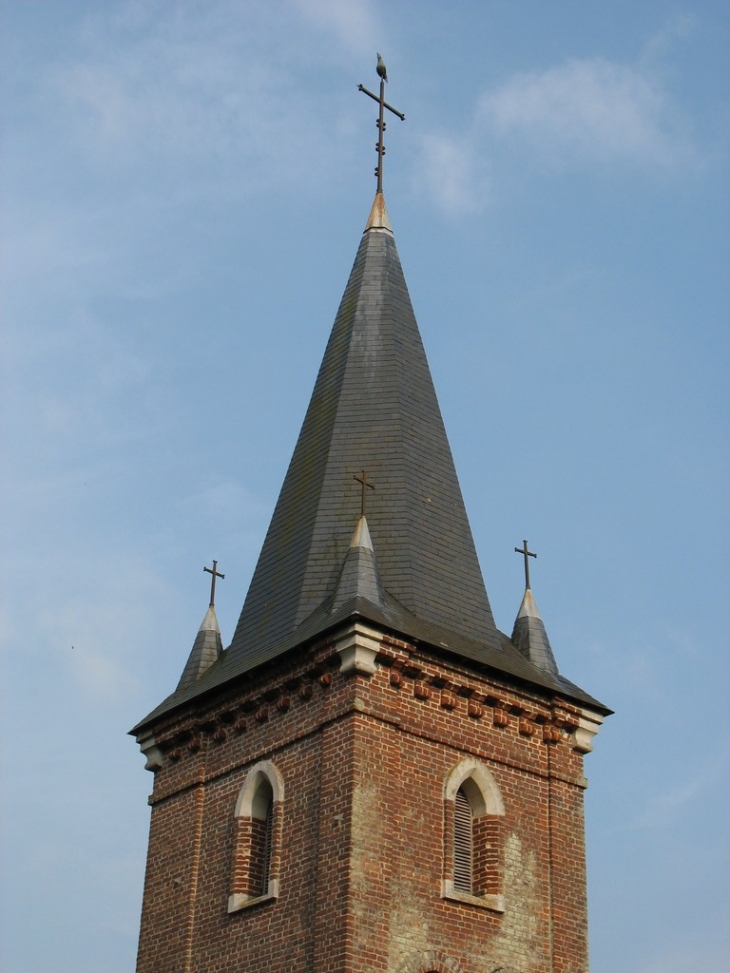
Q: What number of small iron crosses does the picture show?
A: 3